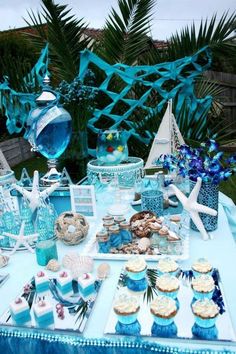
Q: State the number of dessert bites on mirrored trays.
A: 13